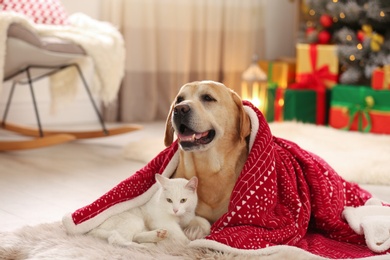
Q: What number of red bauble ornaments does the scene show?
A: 4